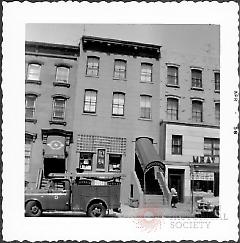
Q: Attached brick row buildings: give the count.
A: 3